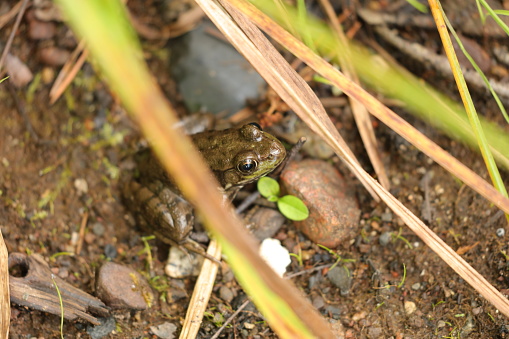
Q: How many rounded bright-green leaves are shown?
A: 2